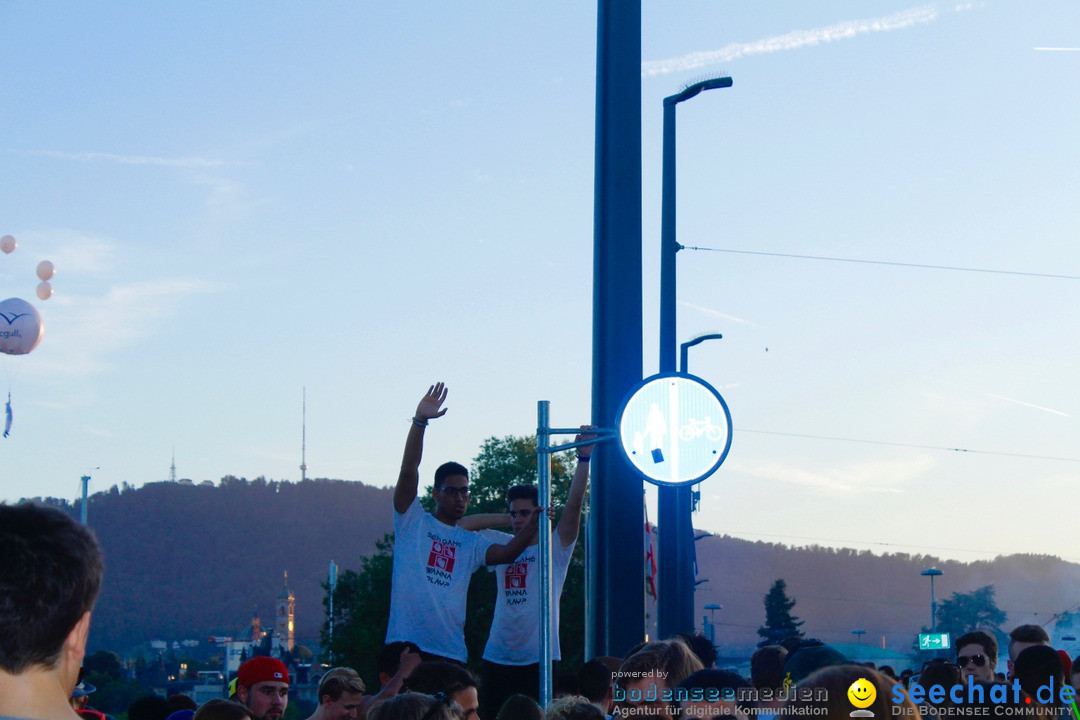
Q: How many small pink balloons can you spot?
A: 3